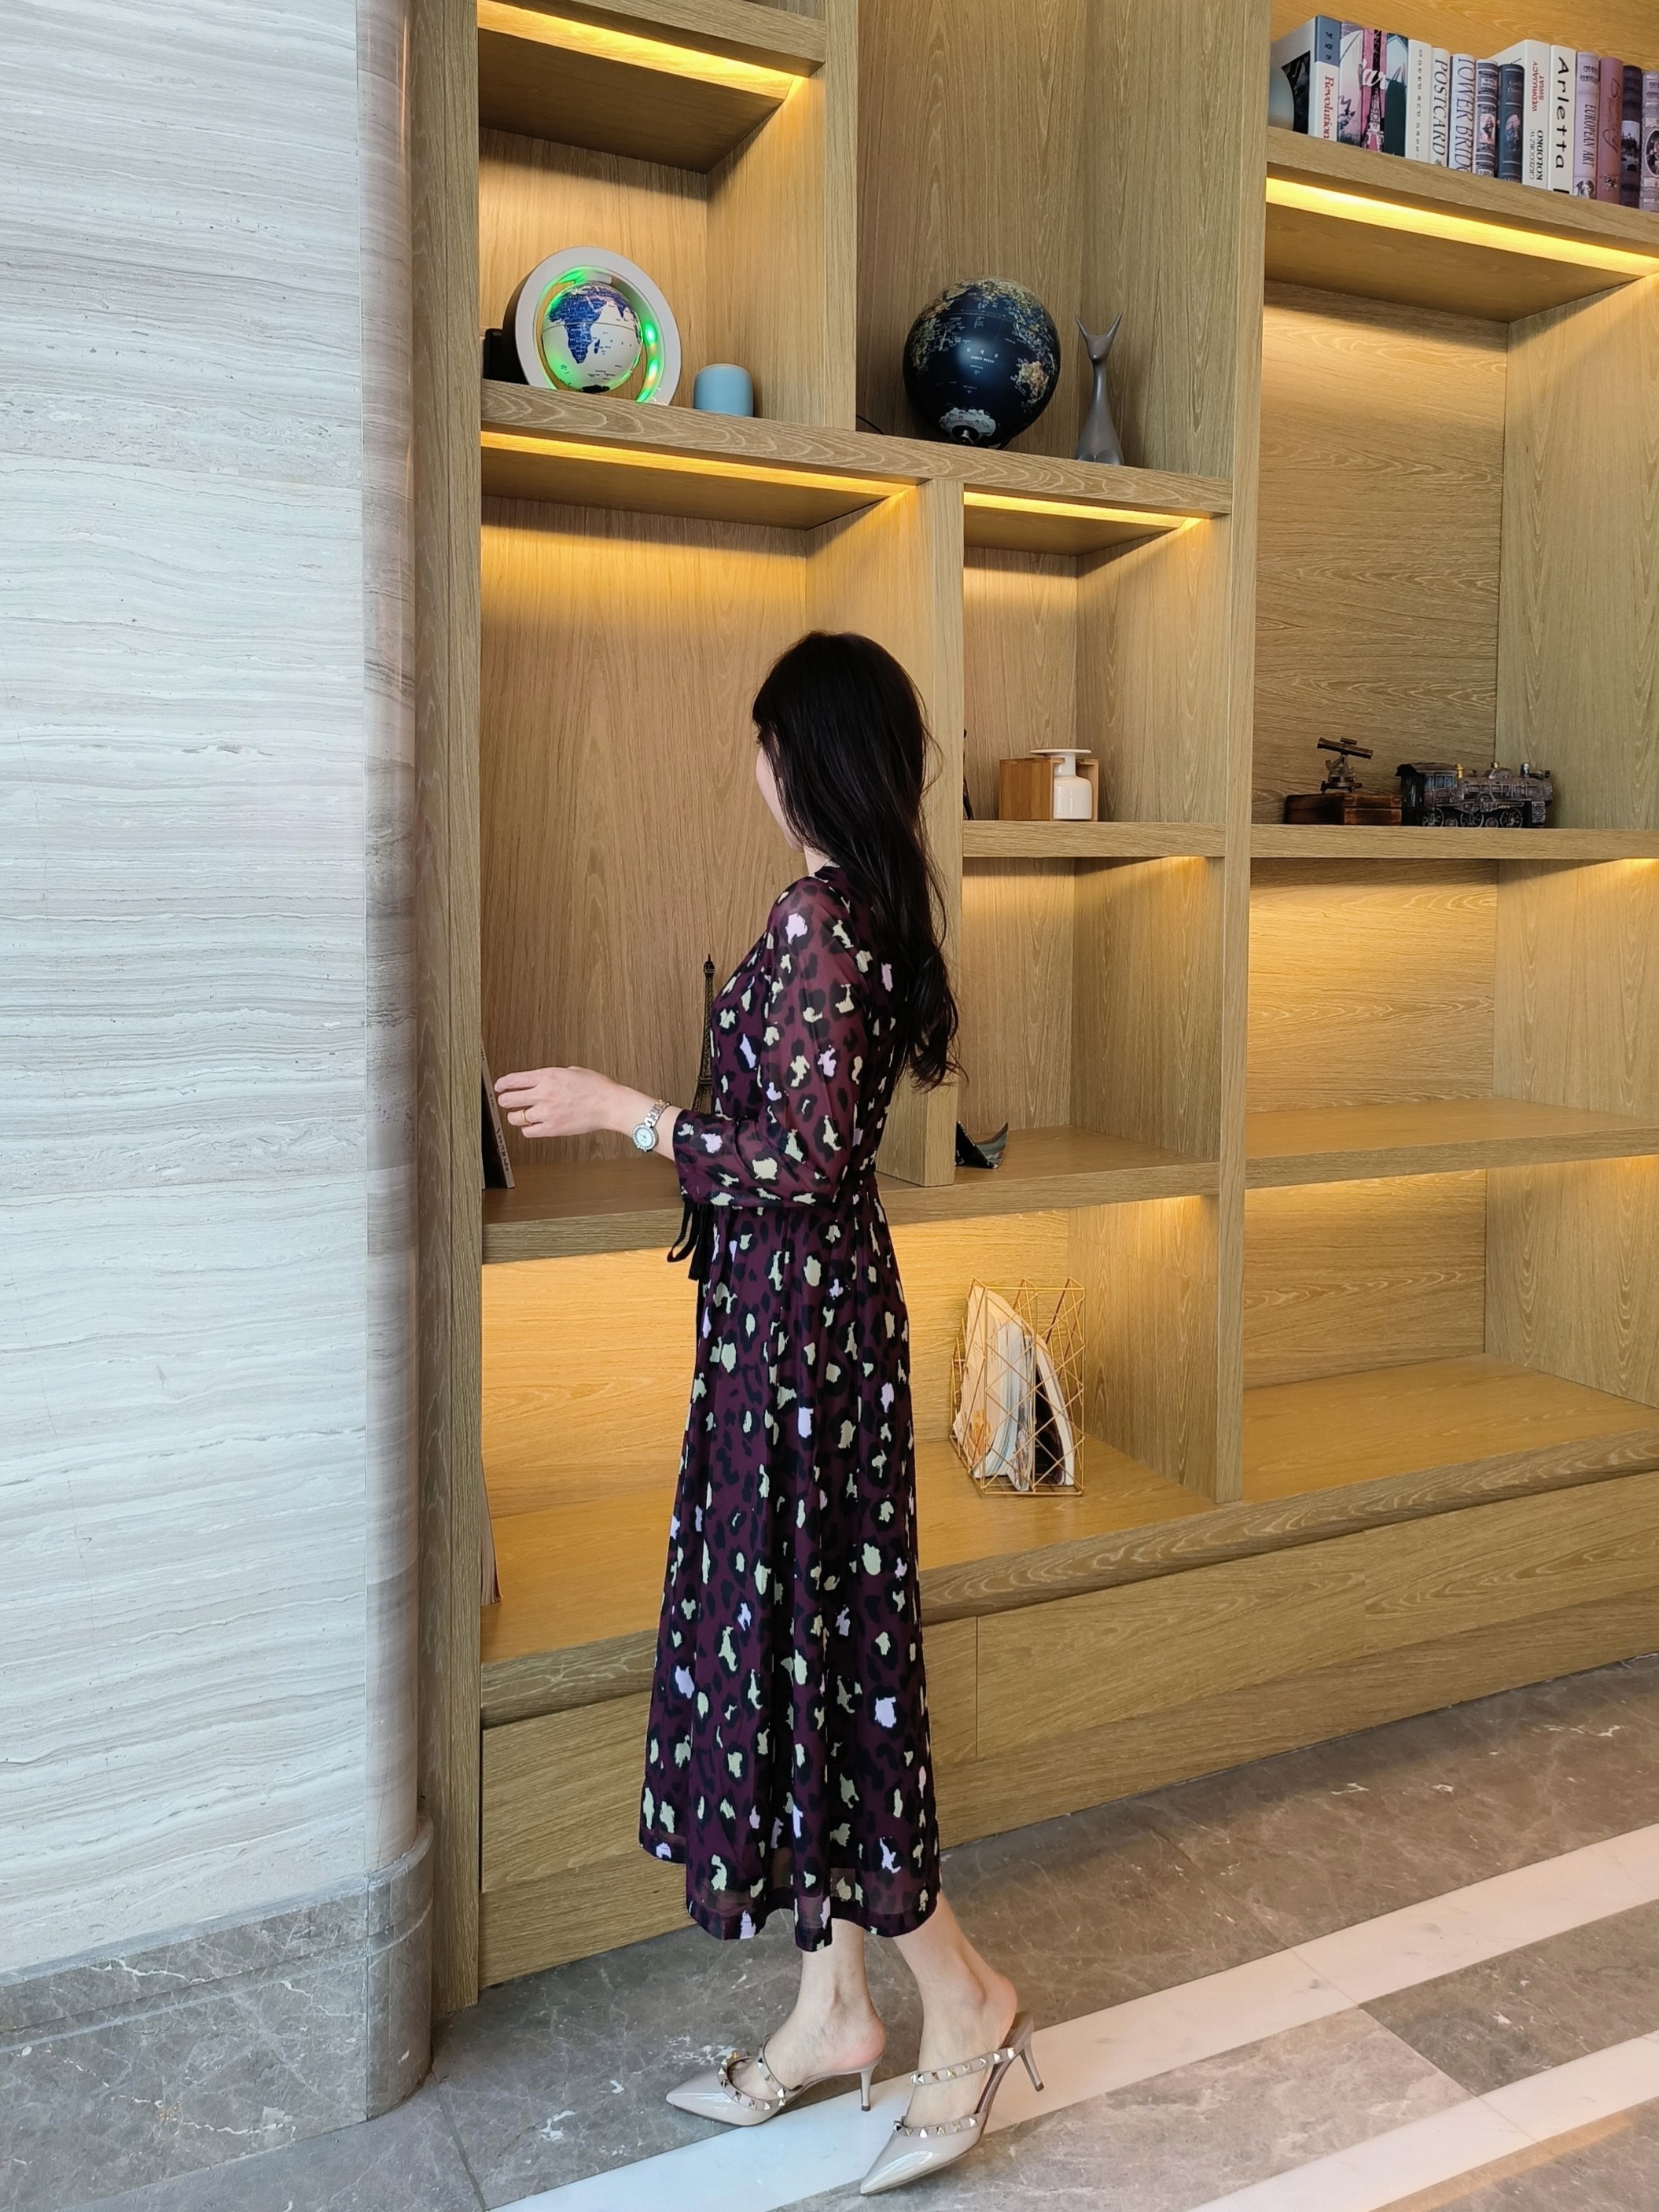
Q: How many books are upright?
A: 15